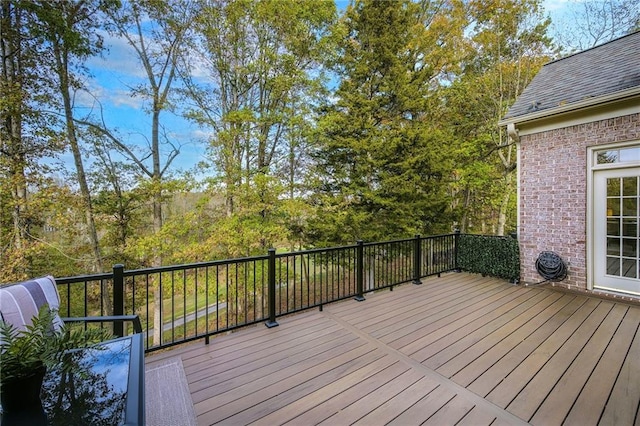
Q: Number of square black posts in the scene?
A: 5